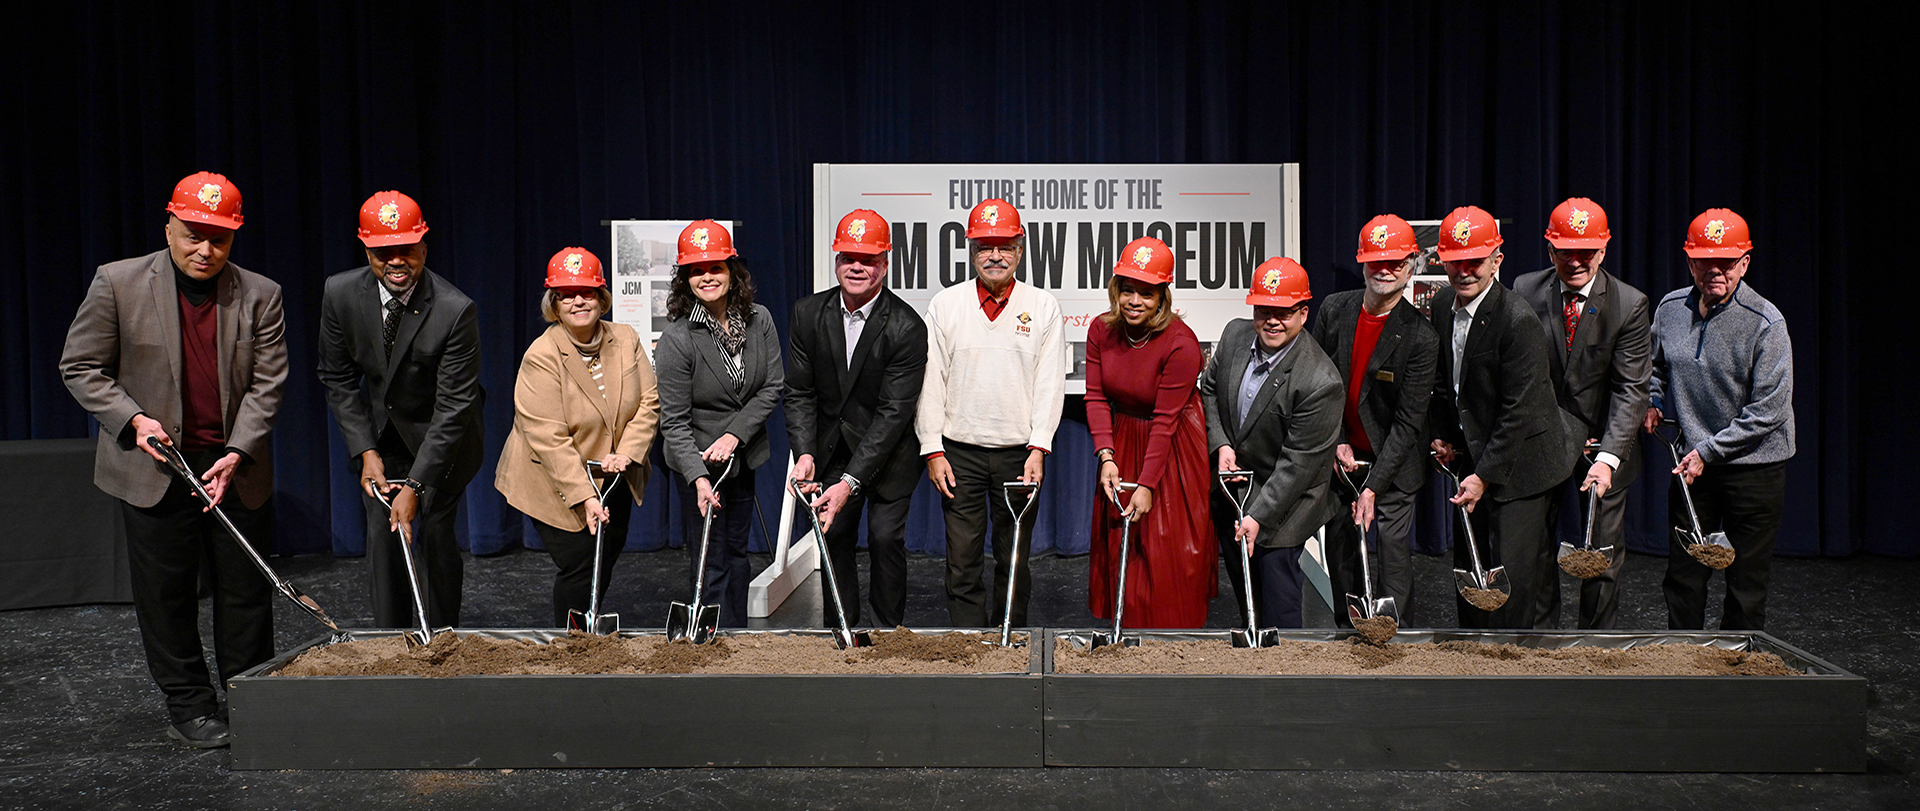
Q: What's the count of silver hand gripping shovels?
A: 12